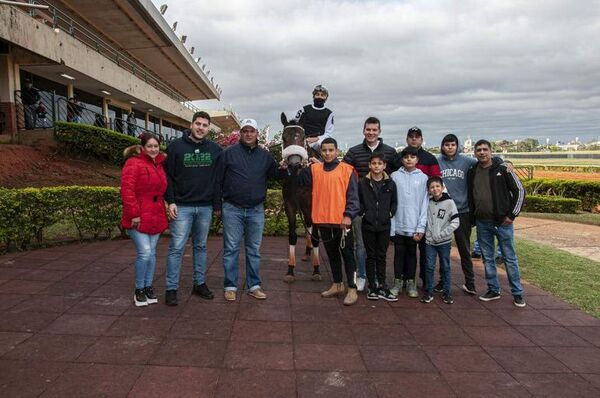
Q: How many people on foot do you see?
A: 11